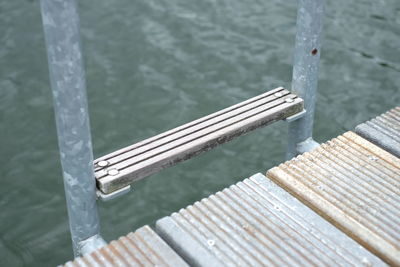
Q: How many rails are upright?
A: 2